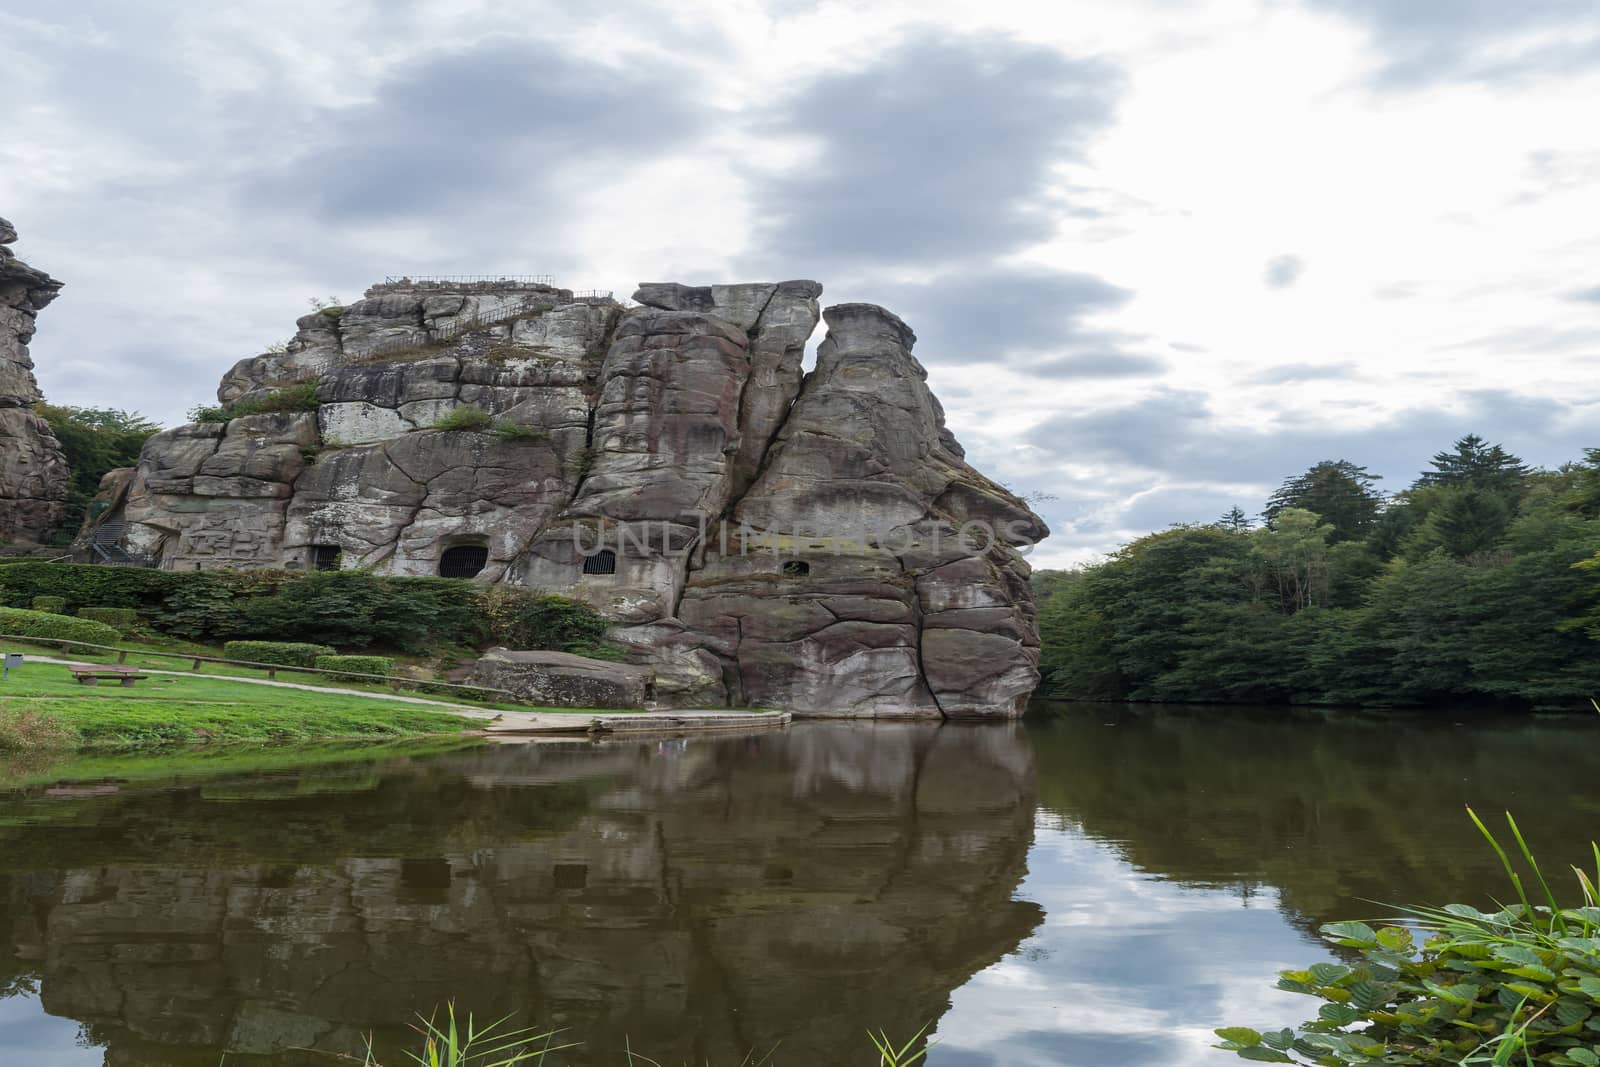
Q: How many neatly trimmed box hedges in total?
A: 5